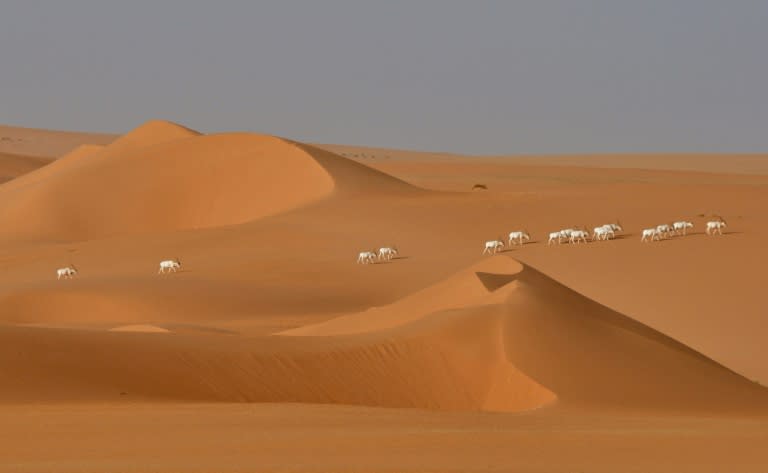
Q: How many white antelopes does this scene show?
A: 15